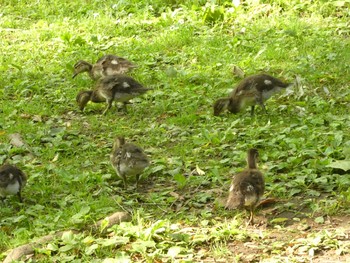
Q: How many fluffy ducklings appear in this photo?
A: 6